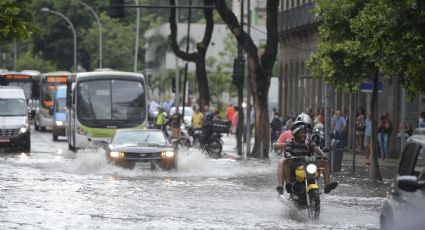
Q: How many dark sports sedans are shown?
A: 1